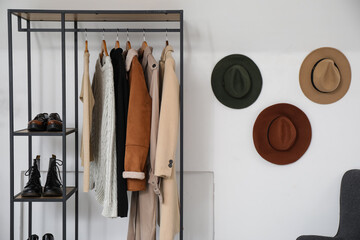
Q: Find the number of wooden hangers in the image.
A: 6